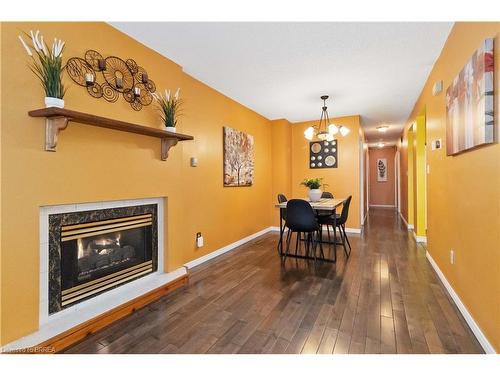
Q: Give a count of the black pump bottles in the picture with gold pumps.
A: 0